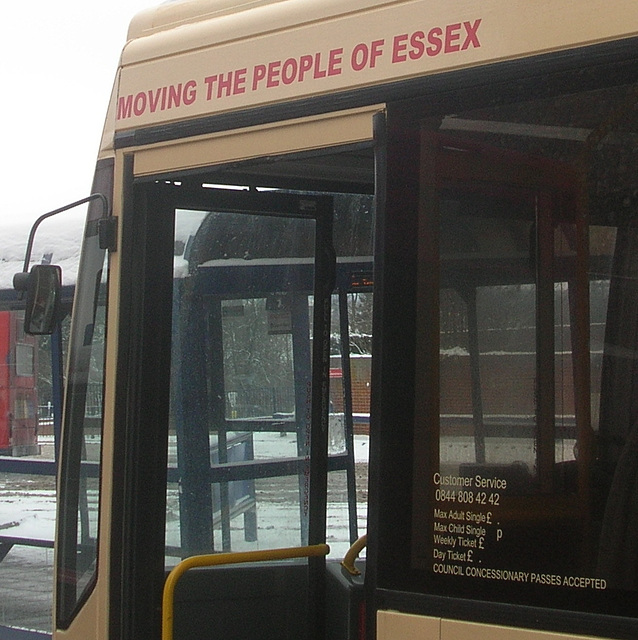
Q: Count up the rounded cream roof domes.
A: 1